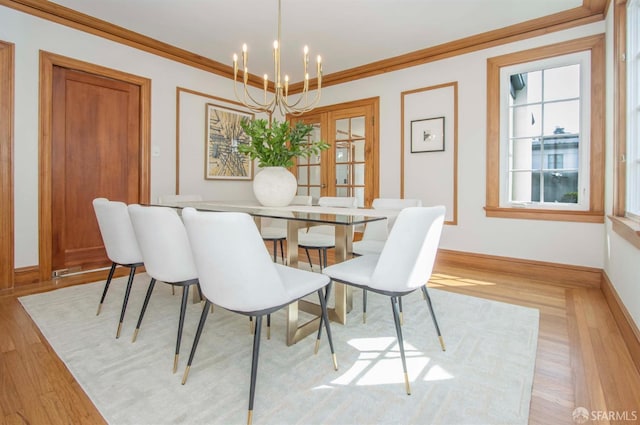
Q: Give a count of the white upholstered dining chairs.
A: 8